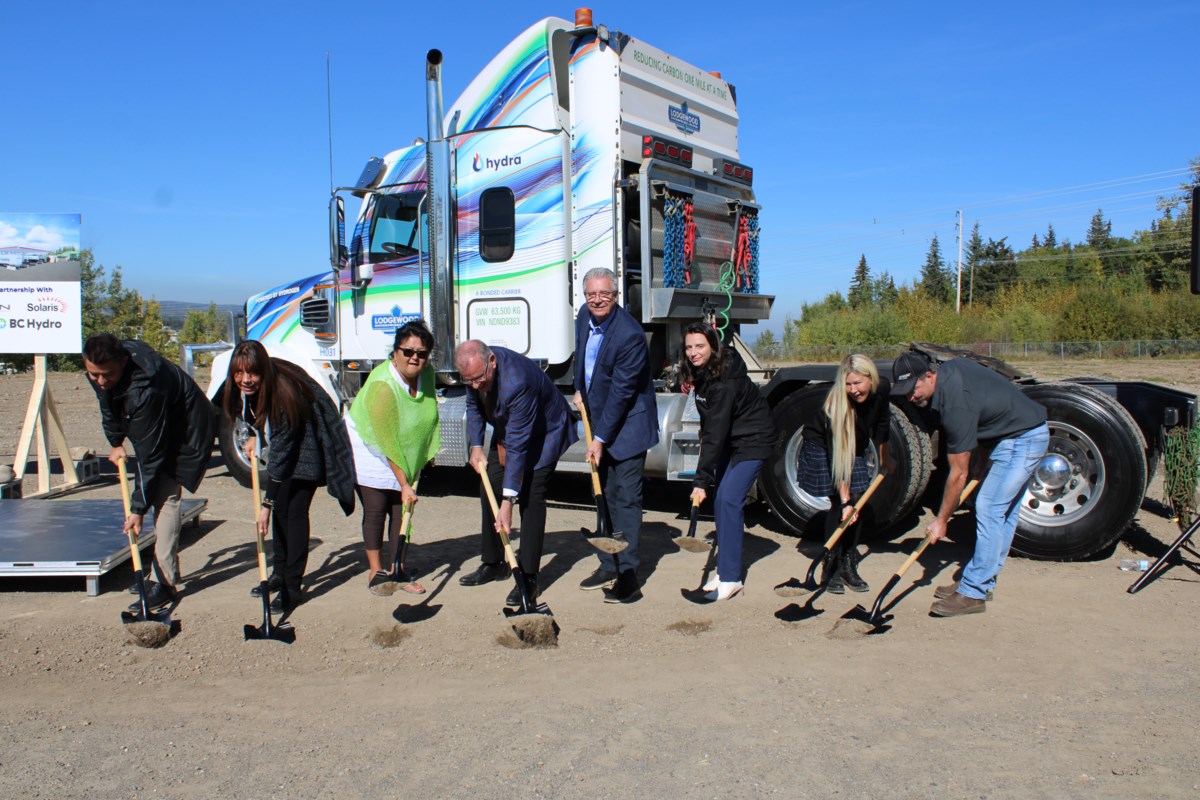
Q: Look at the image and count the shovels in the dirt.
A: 4